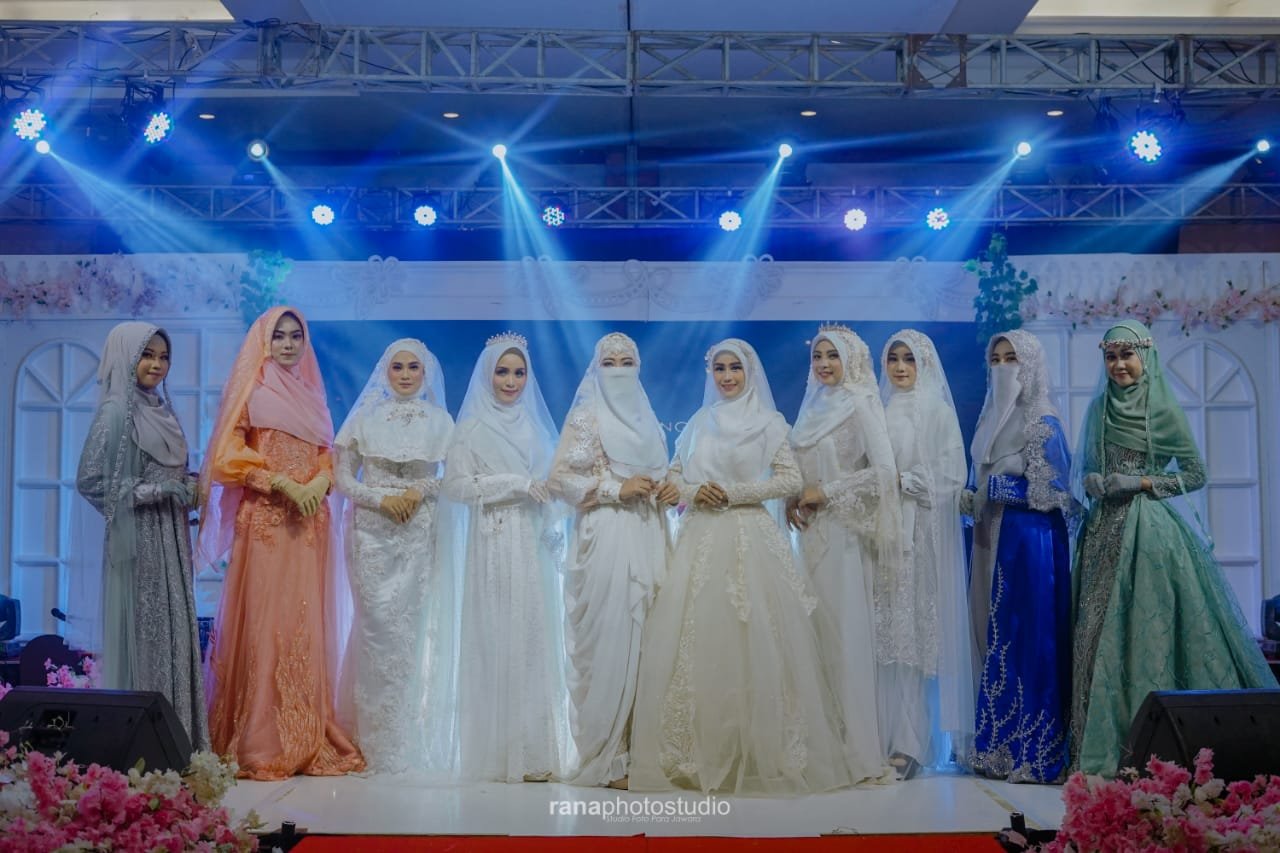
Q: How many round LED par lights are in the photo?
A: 9